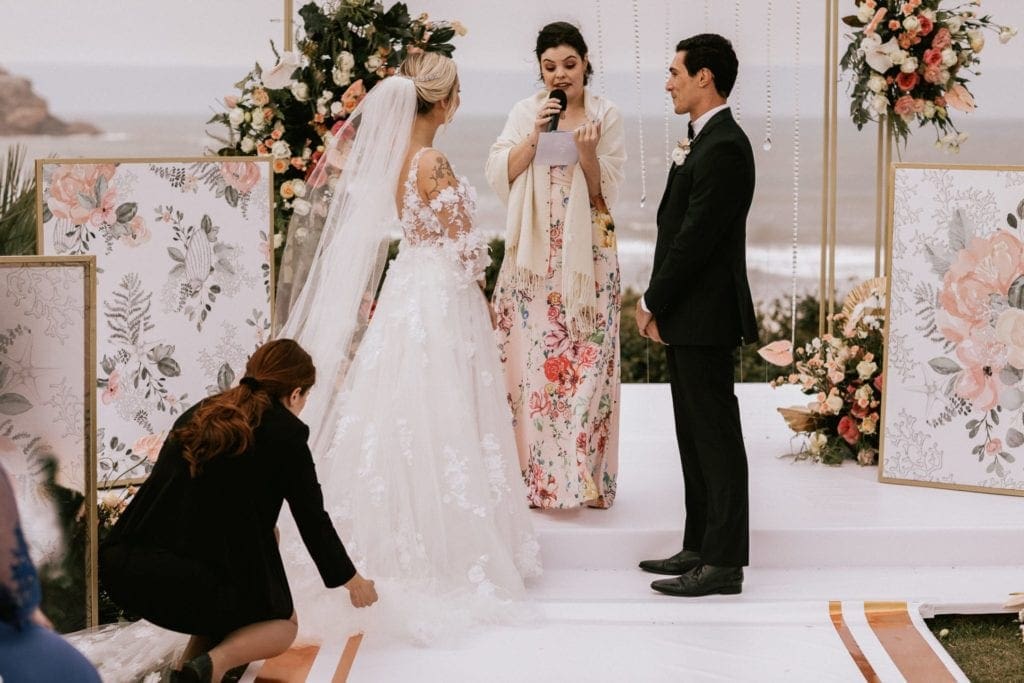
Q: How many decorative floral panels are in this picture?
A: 3